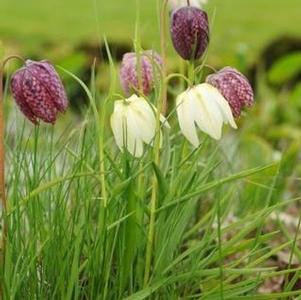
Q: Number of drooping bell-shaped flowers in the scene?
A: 6